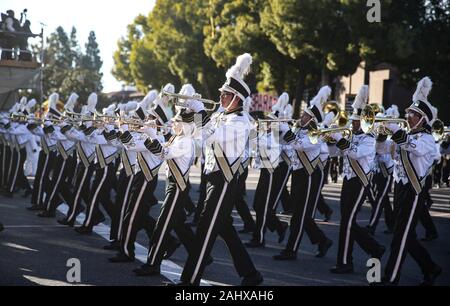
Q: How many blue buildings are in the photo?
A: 0